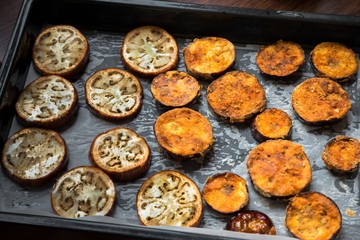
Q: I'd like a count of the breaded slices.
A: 12